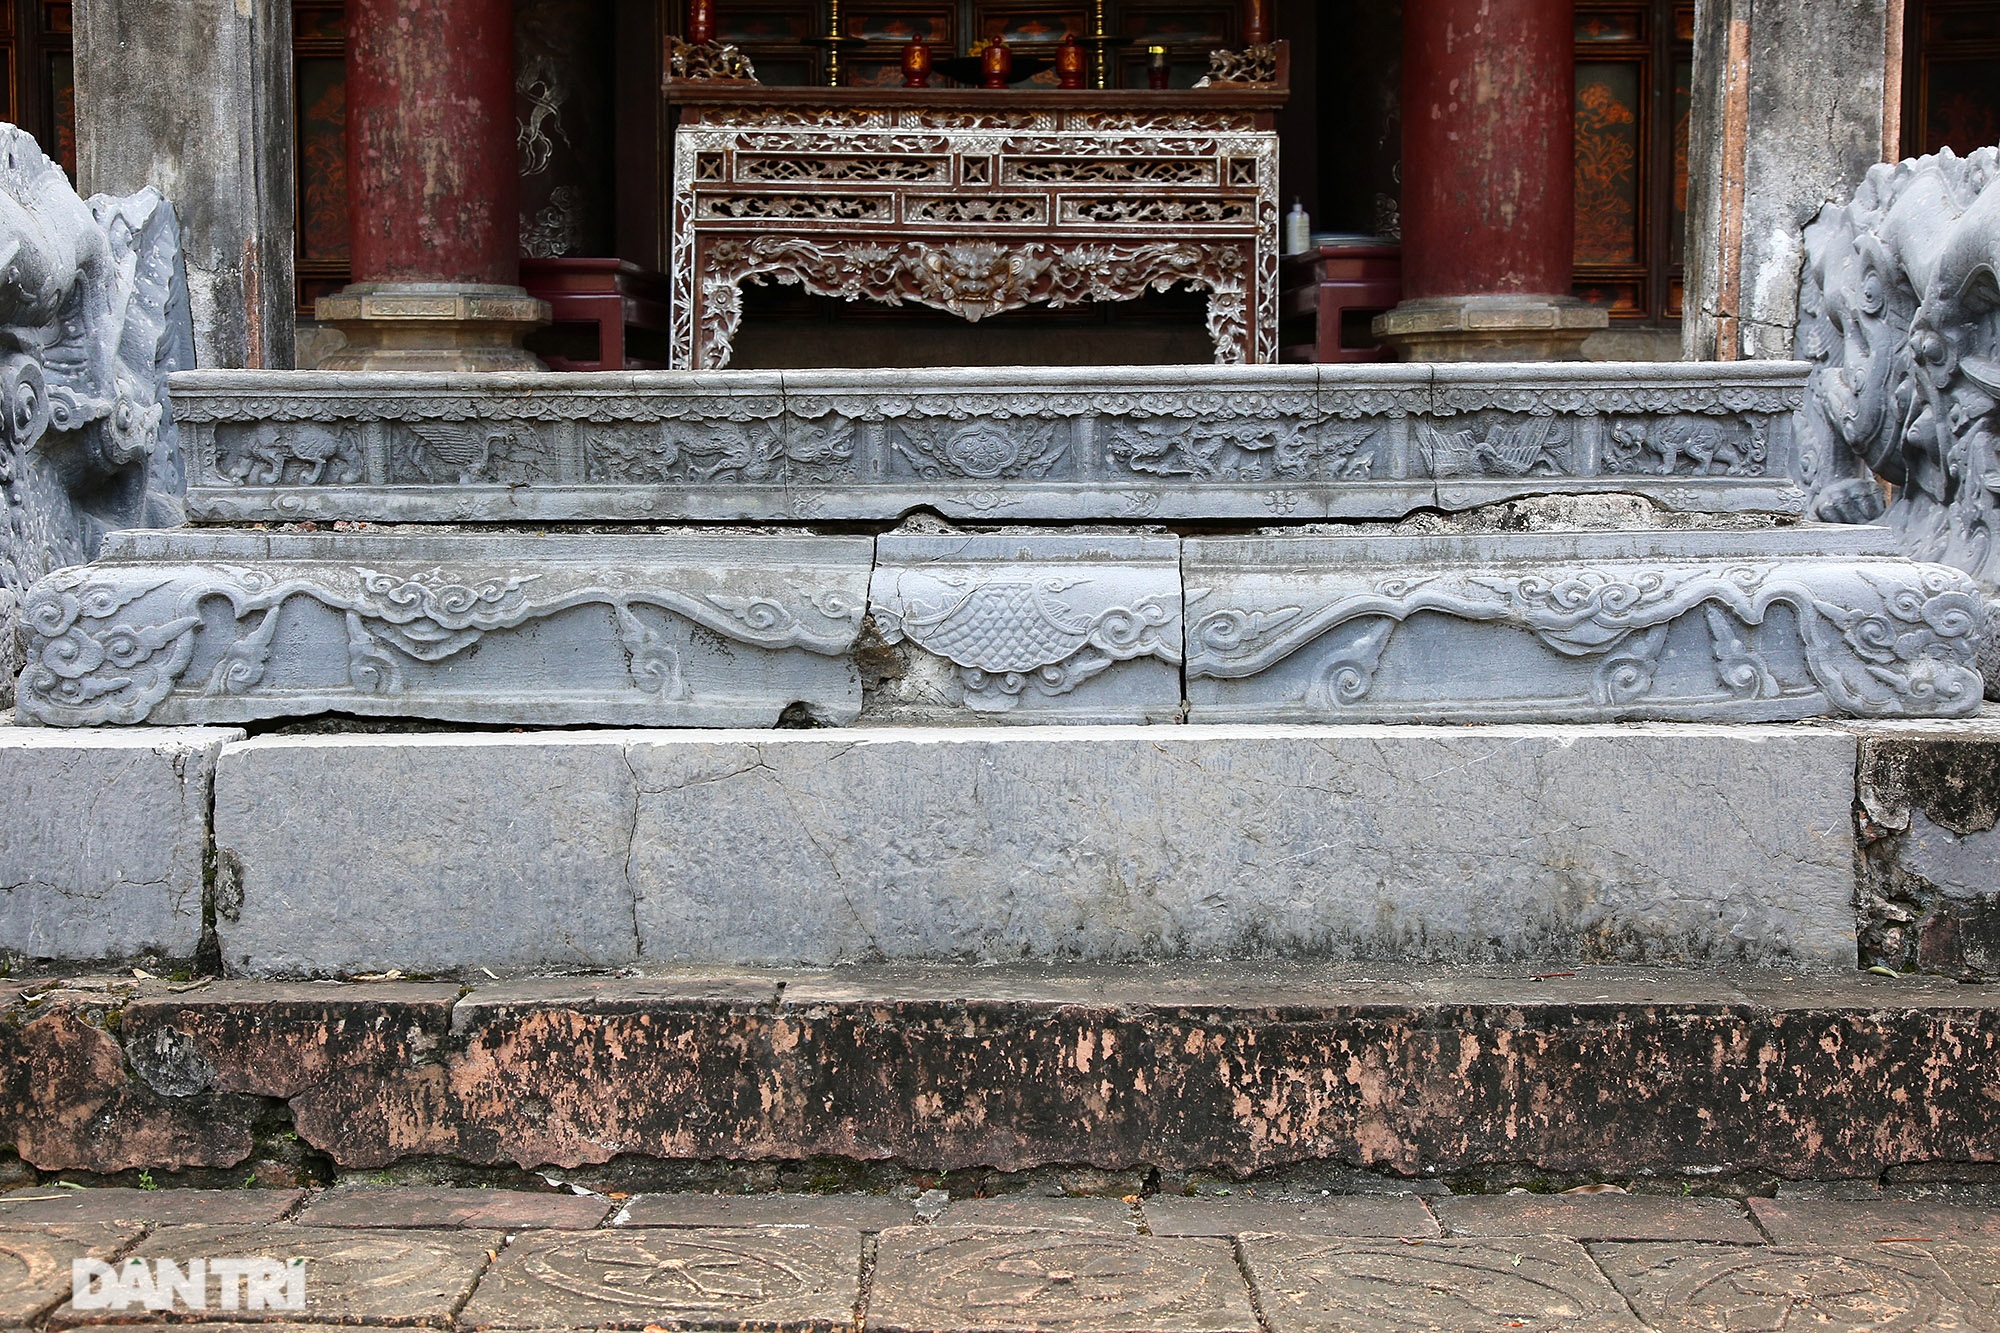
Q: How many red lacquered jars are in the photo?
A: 3